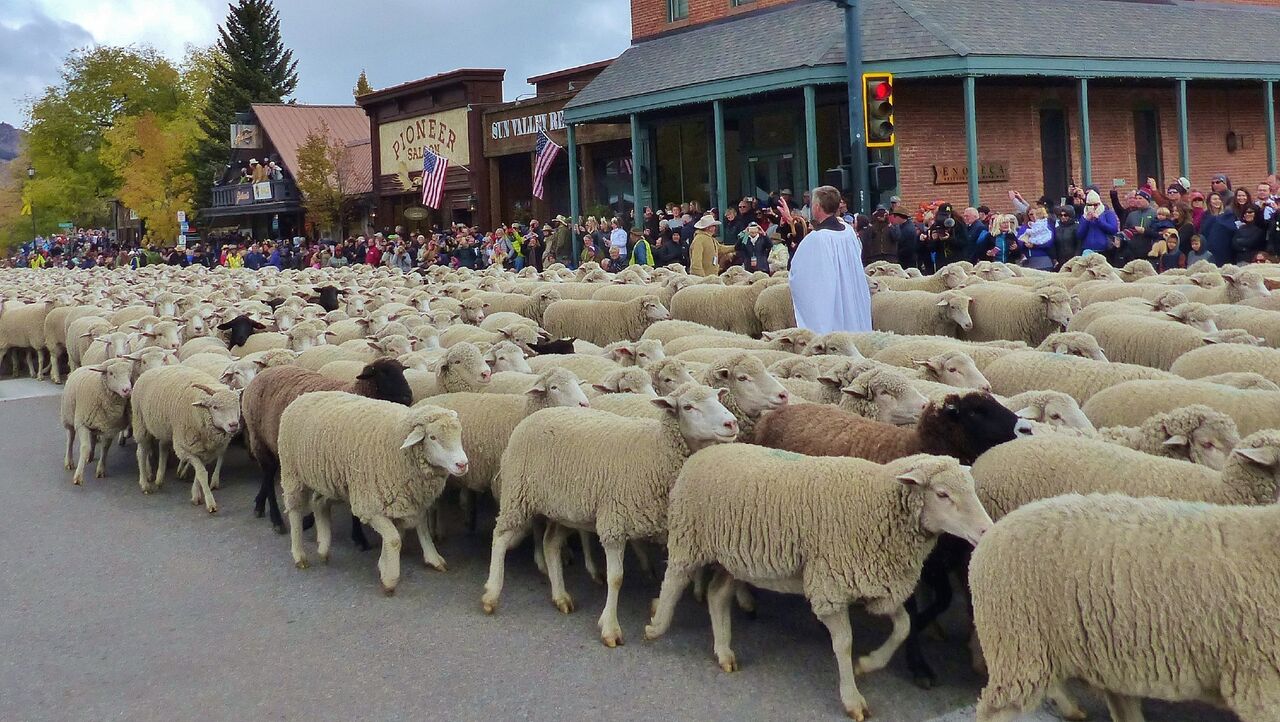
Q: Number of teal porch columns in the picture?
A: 8